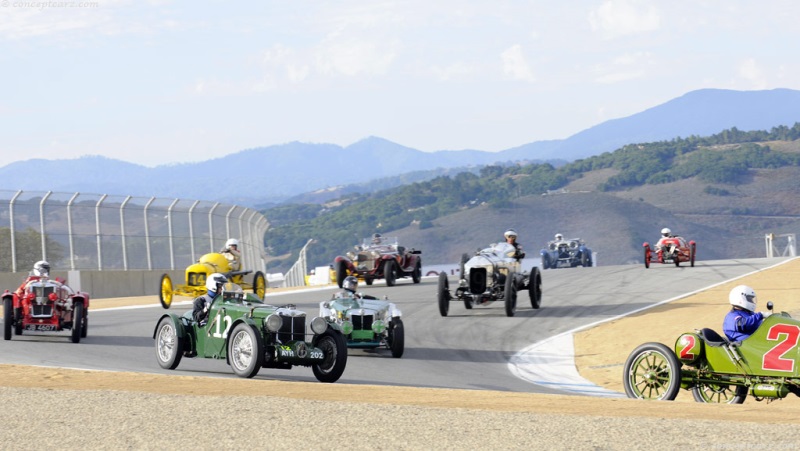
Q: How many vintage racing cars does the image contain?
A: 9